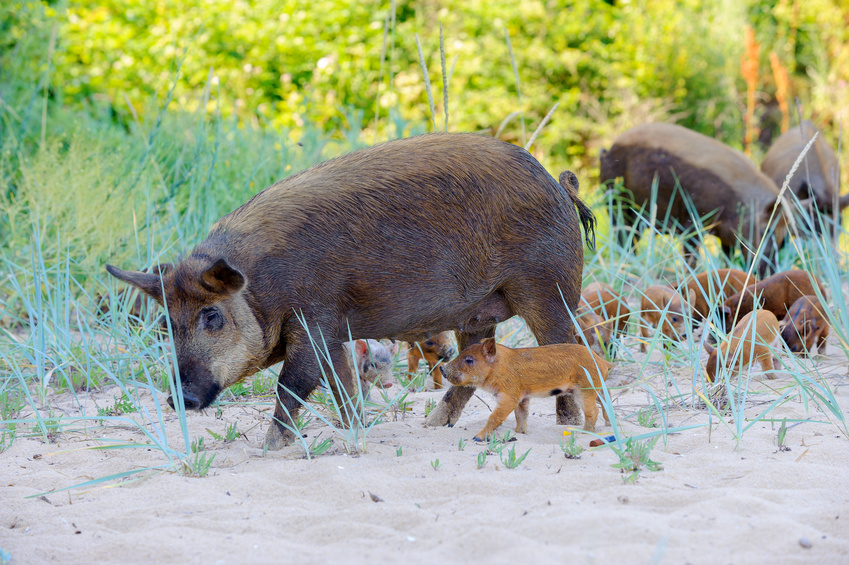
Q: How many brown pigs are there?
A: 12